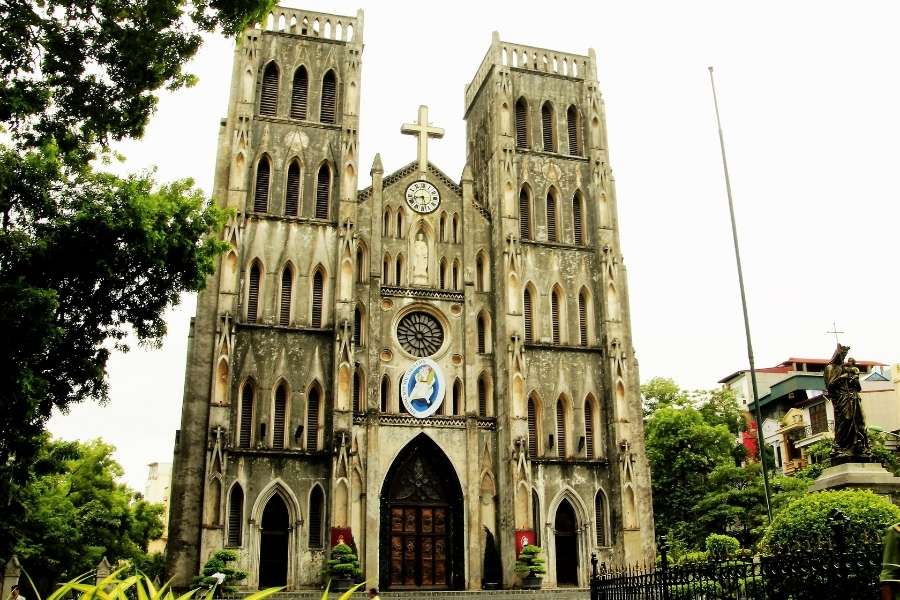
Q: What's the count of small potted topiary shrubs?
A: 3